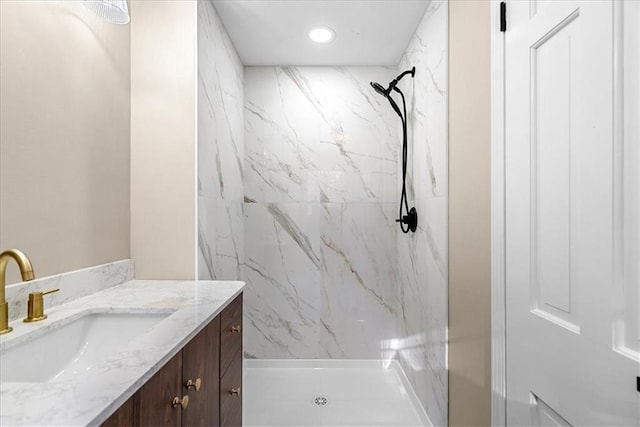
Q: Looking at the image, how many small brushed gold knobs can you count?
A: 4